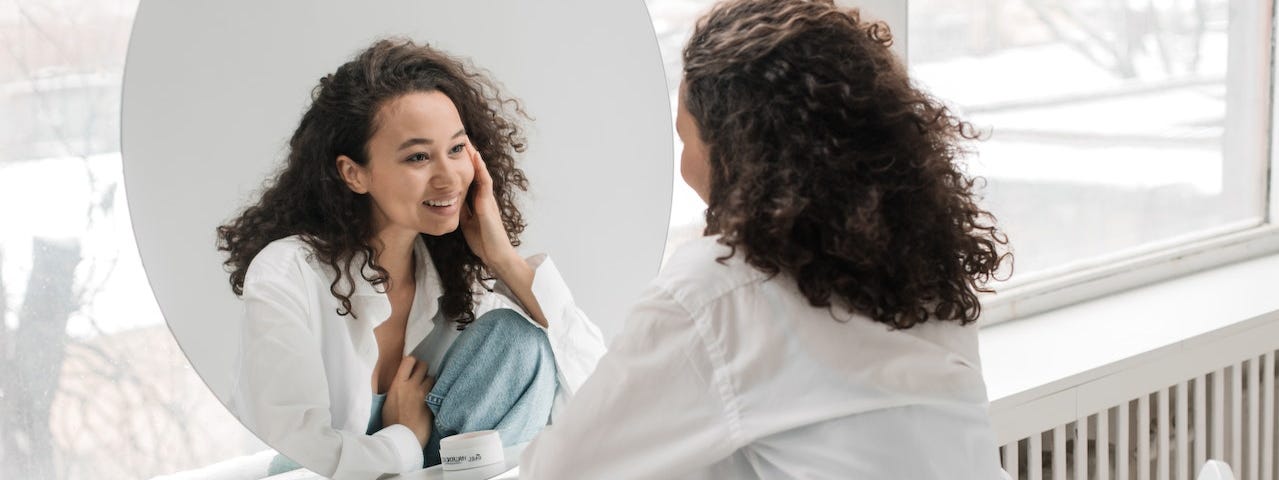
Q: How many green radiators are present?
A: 0